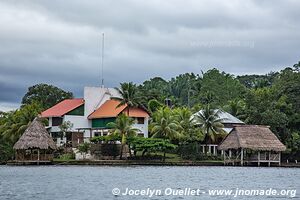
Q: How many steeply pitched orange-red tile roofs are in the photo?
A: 2